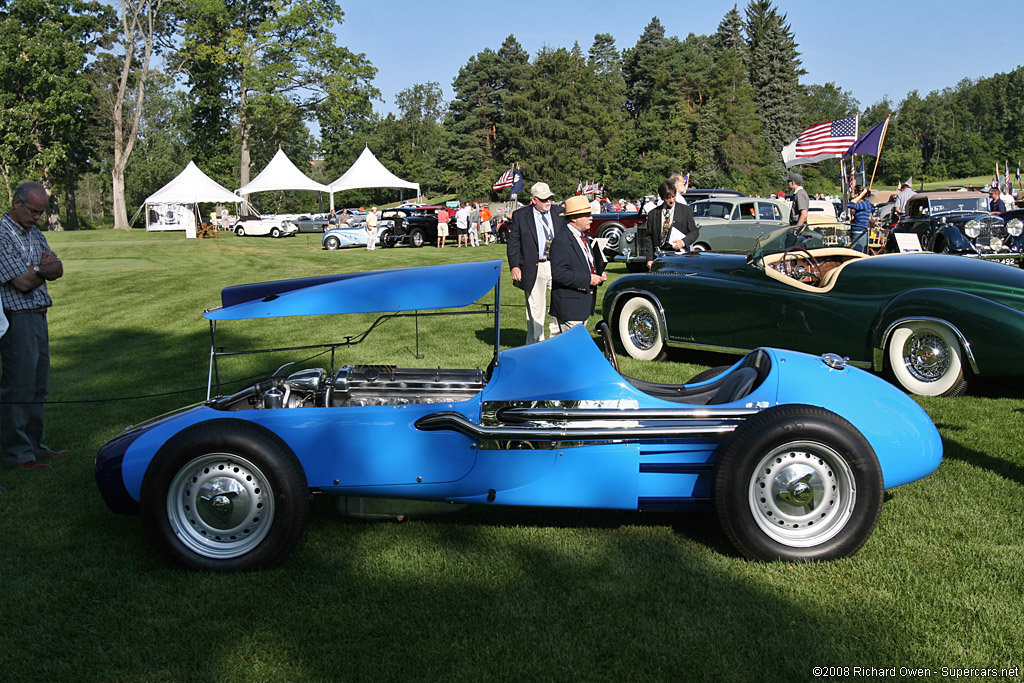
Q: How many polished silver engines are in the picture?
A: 1